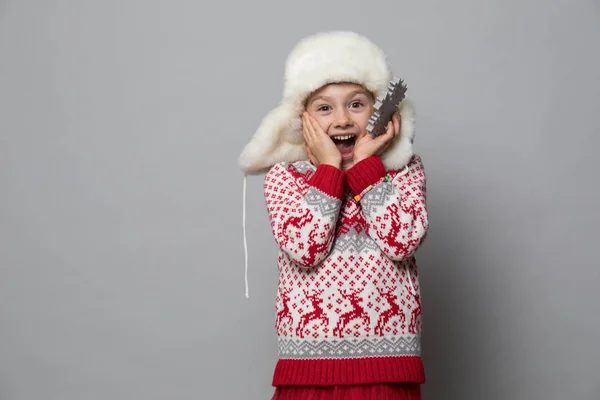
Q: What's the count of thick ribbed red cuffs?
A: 2